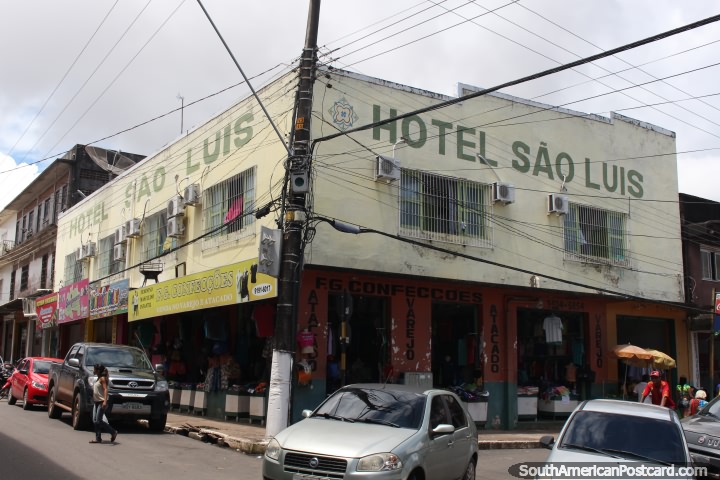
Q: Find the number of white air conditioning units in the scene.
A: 11